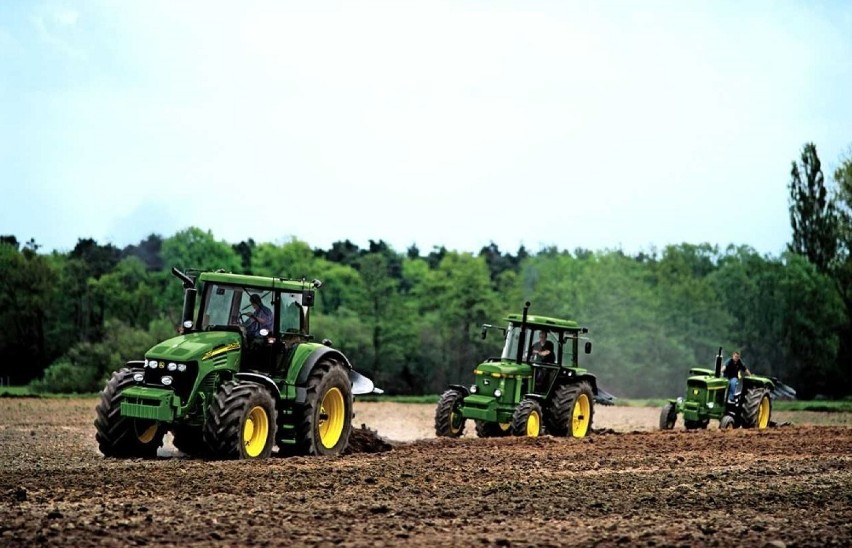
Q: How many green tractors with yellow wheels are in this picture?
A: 3